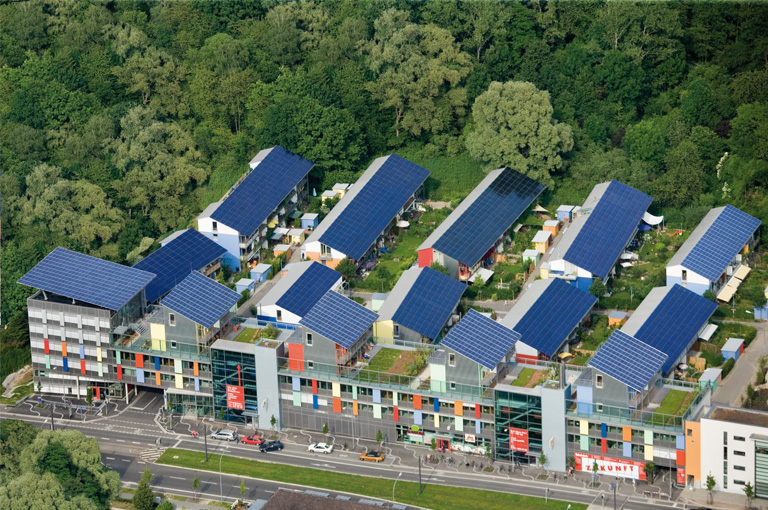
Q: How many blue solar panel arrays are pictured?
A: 15